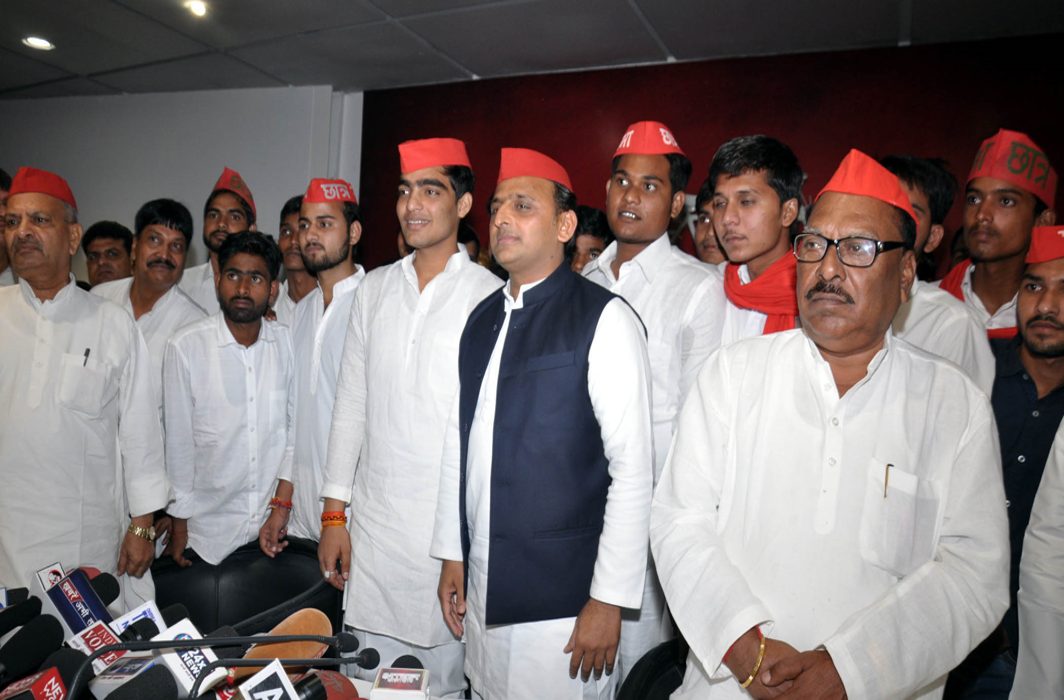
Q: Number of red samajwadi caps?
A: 9